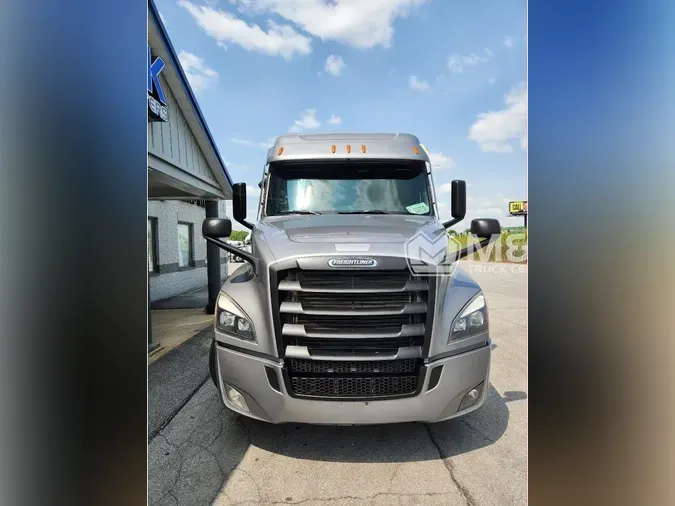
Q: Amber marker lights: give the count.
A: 5